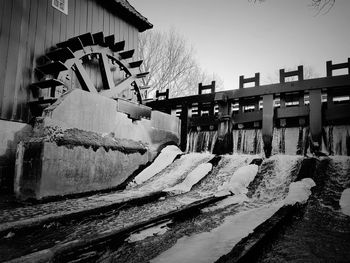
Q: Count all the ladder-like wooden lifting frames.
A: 5